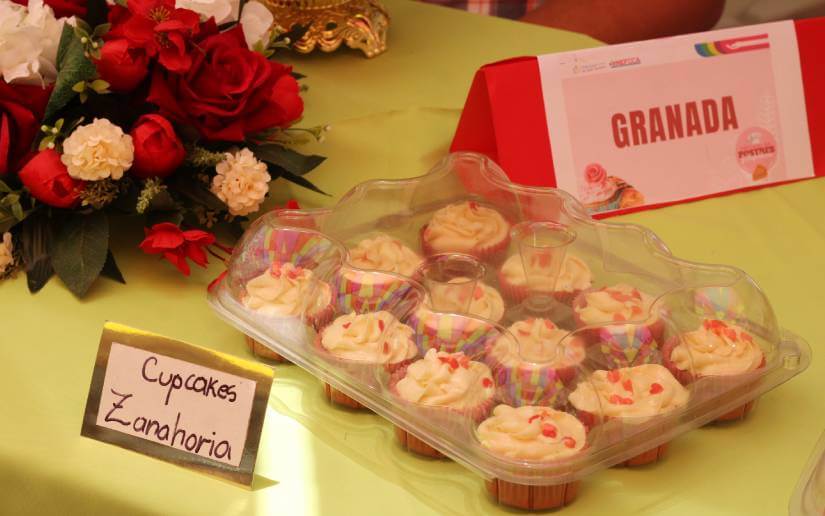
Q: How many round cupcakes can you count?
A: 12